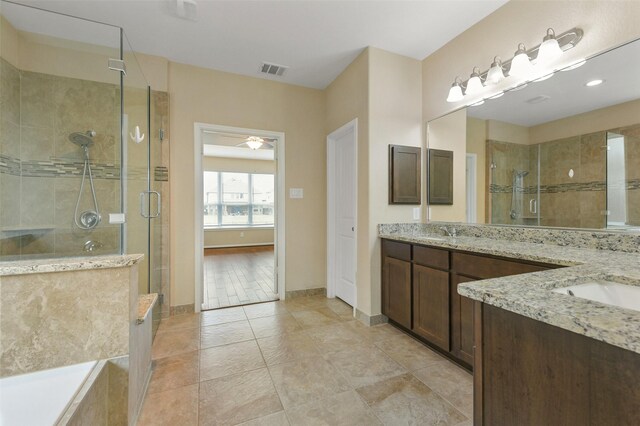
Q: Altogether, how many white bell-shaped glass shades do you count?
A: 5